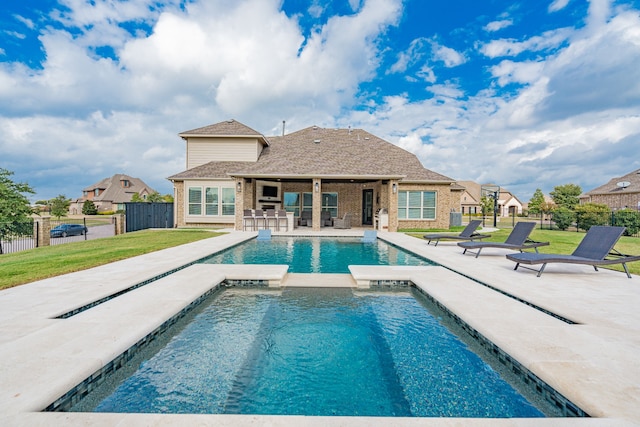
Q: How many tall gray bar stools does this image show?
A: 4